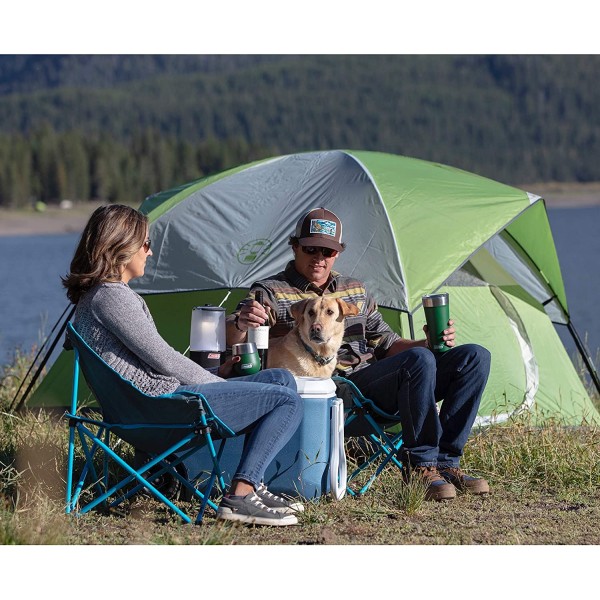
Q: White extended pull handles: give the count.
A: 1